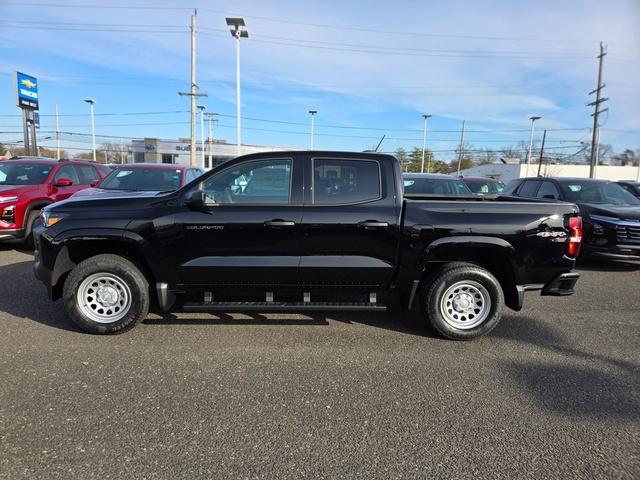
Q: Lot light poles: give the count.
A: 6